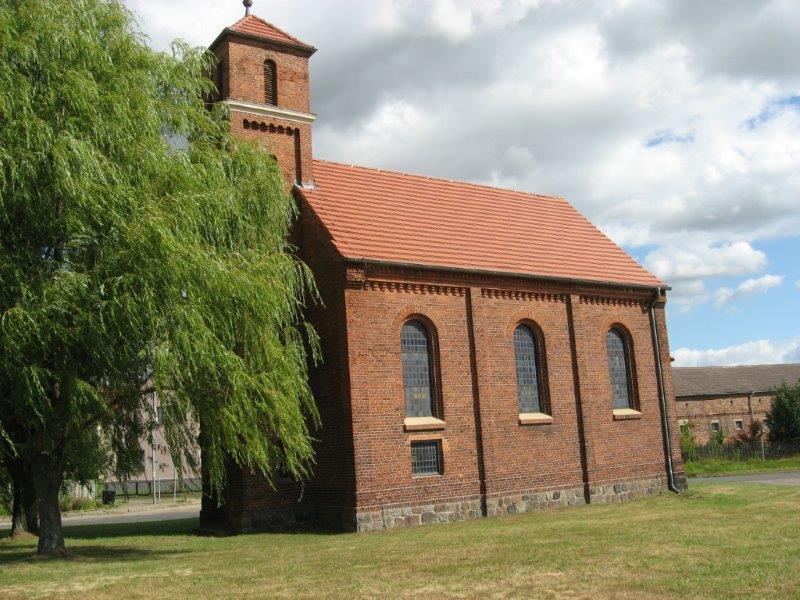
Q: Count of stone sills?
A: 3